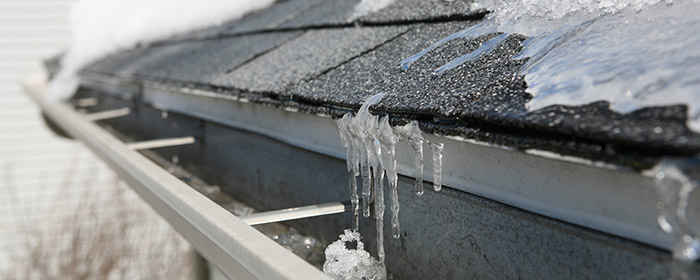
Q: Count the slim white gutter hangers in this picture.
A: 4